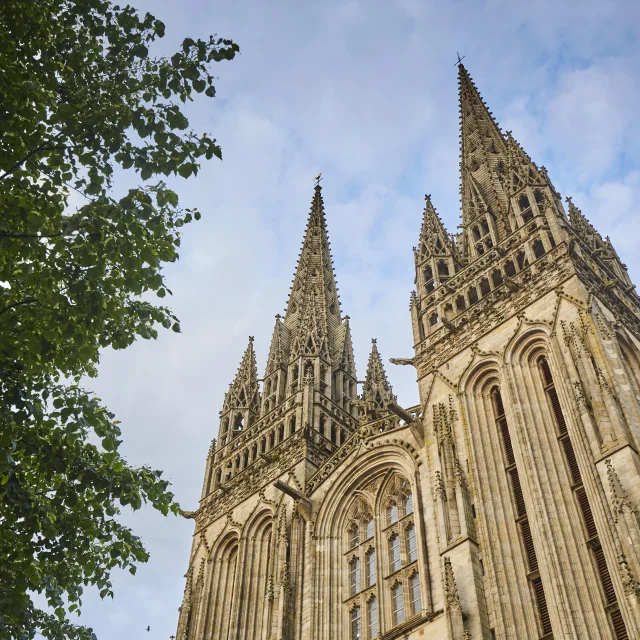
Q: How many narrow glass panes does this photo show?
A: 12